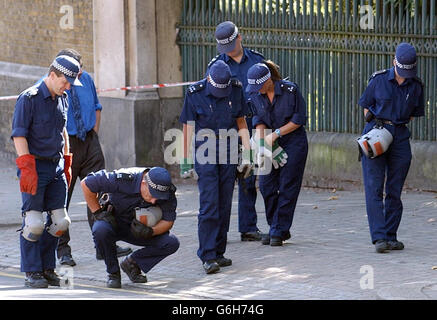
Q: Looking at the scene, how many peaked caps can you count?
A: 6